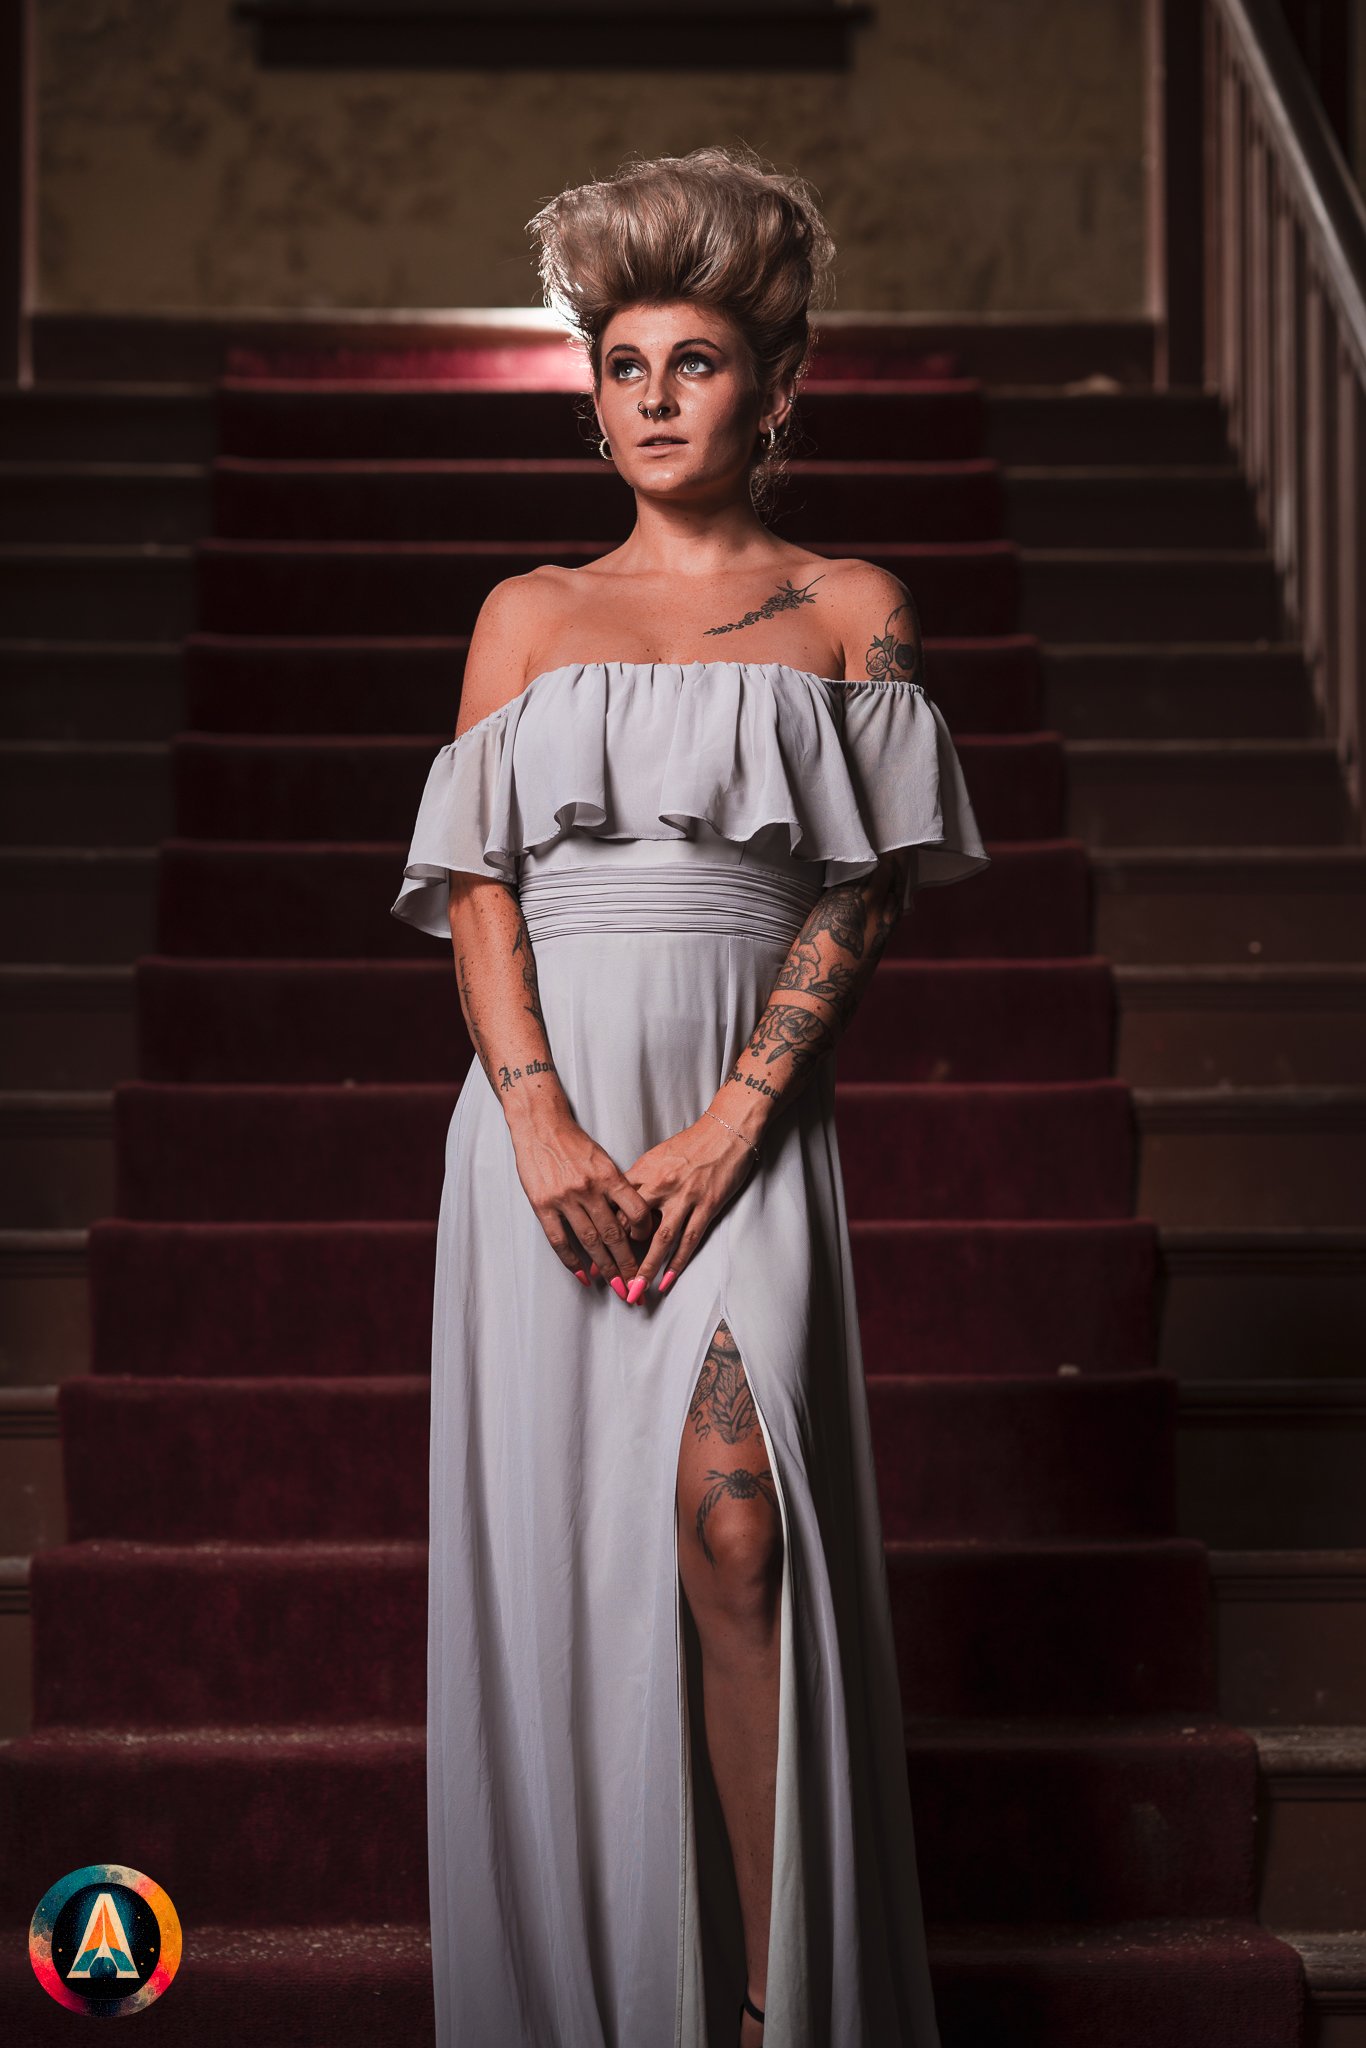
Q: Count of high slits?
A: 1